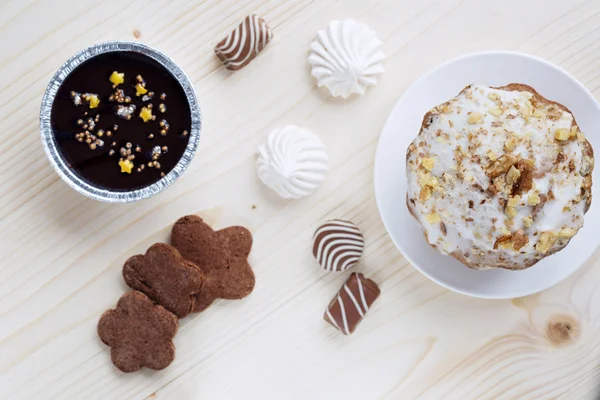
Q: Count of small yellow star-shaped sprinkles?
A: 5